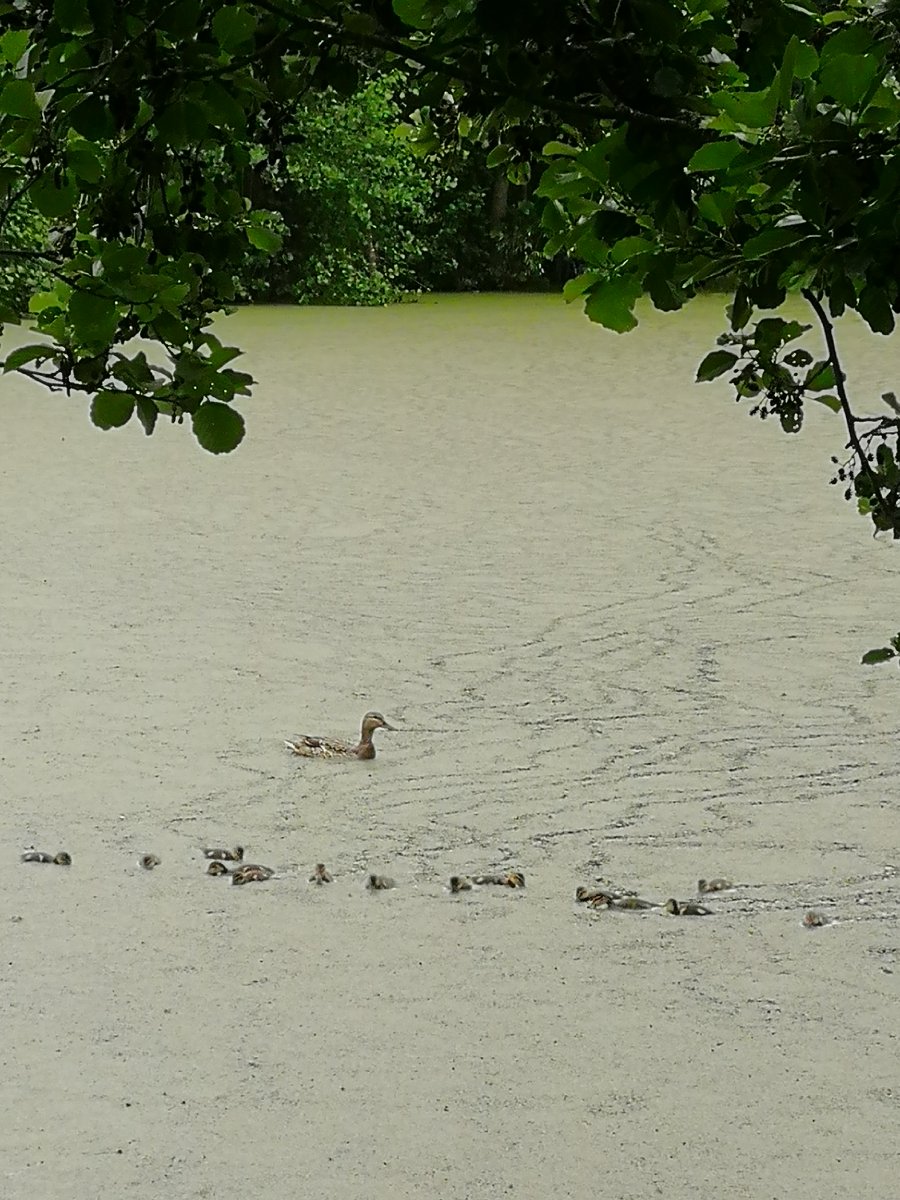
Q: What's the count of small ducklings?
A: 14